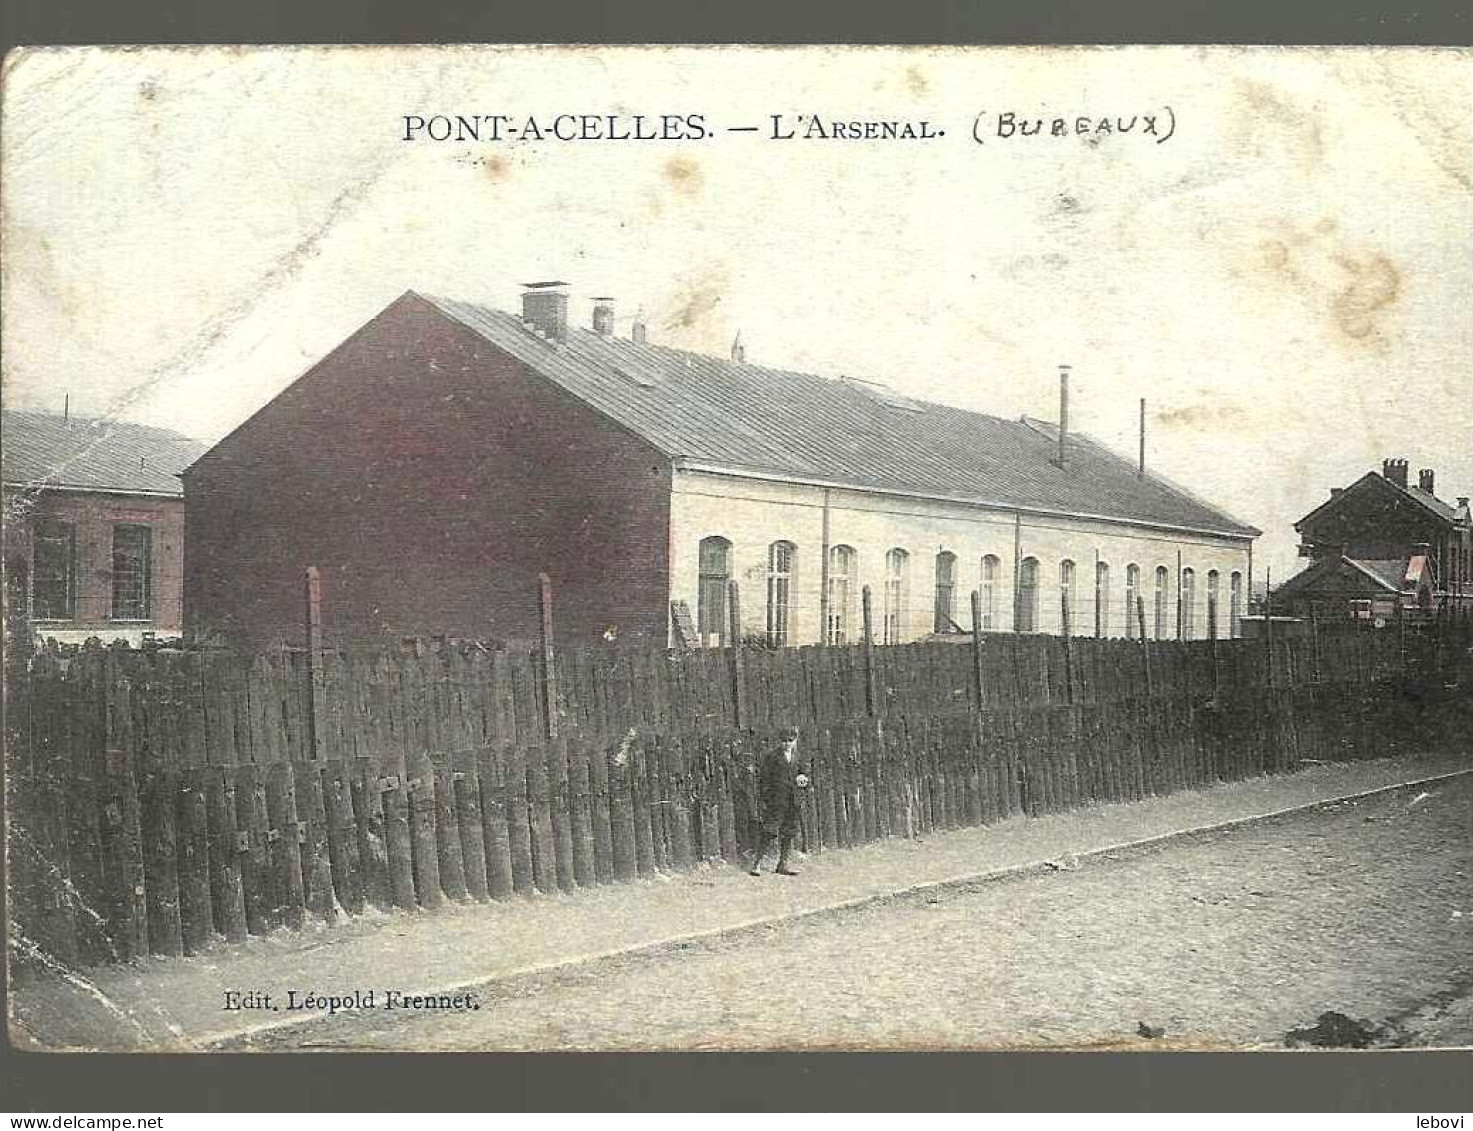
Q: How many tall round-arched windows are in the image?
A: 14